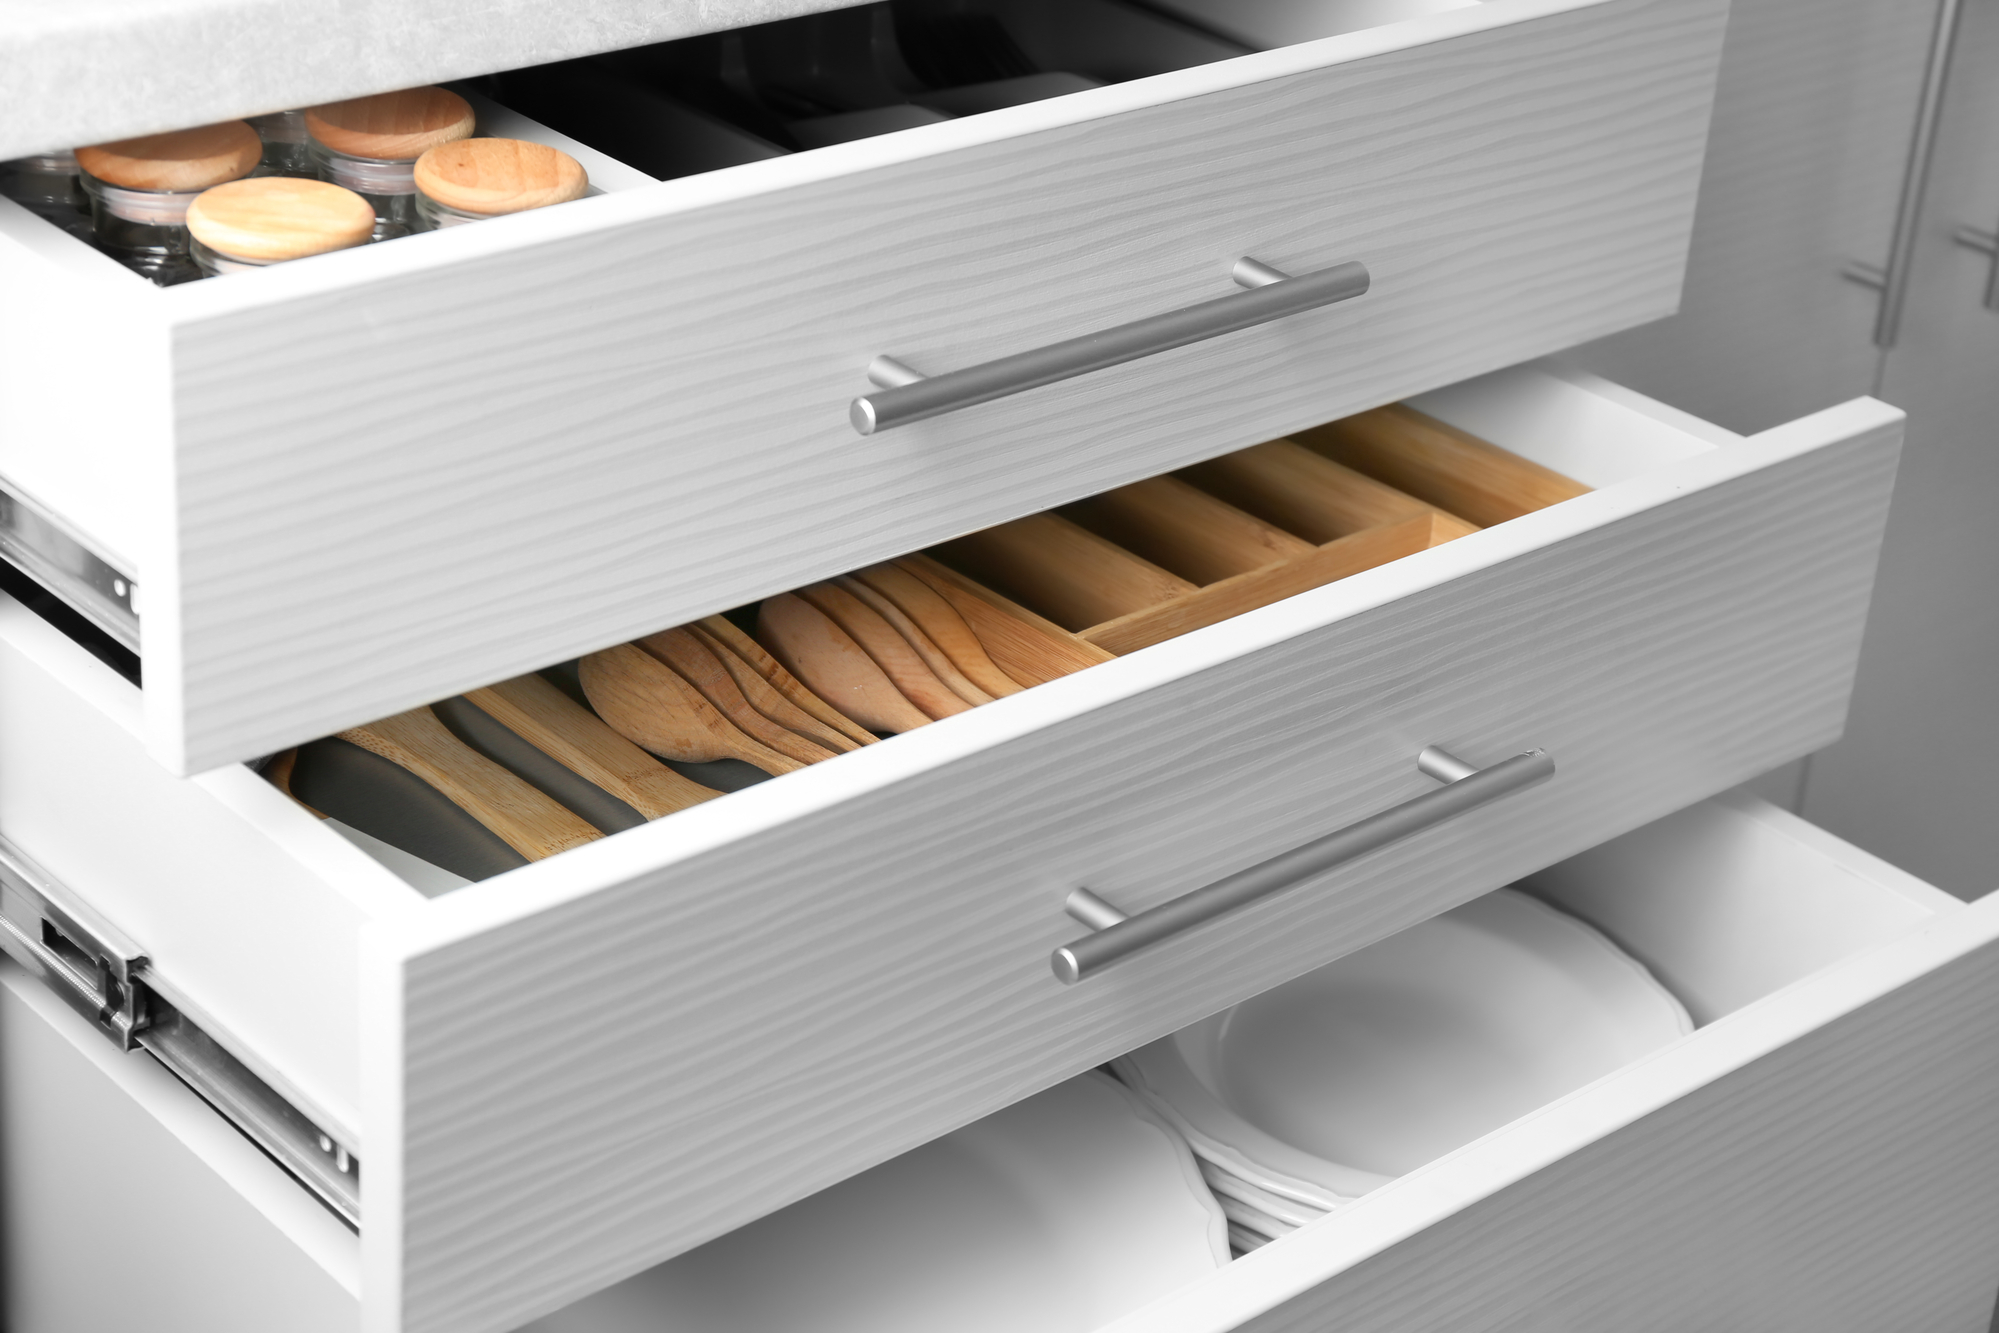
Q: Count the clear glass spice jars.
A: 6